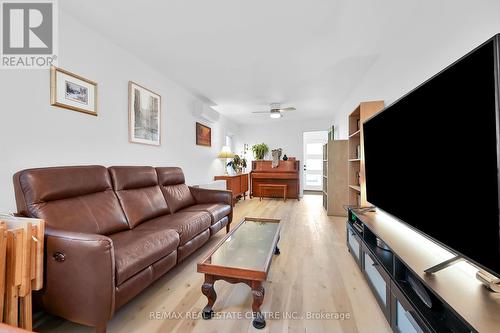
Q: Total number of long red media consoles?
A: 0